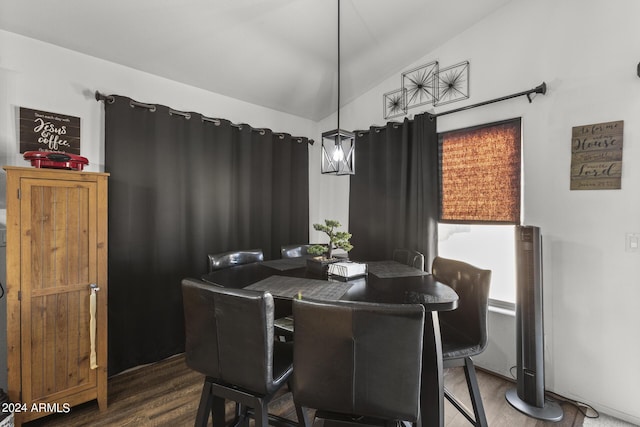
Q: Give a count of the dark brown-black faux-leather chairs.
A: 6